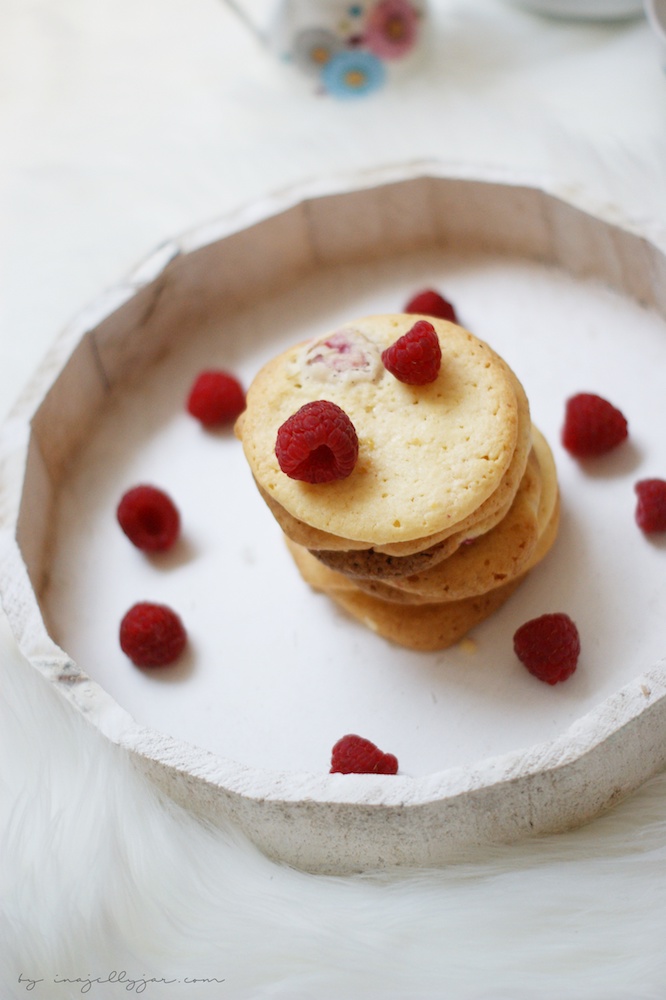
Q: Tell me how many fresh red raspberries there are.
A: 10